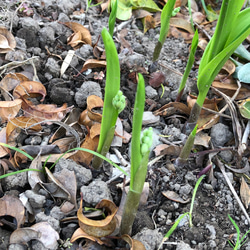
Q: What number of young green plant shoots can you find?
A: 7